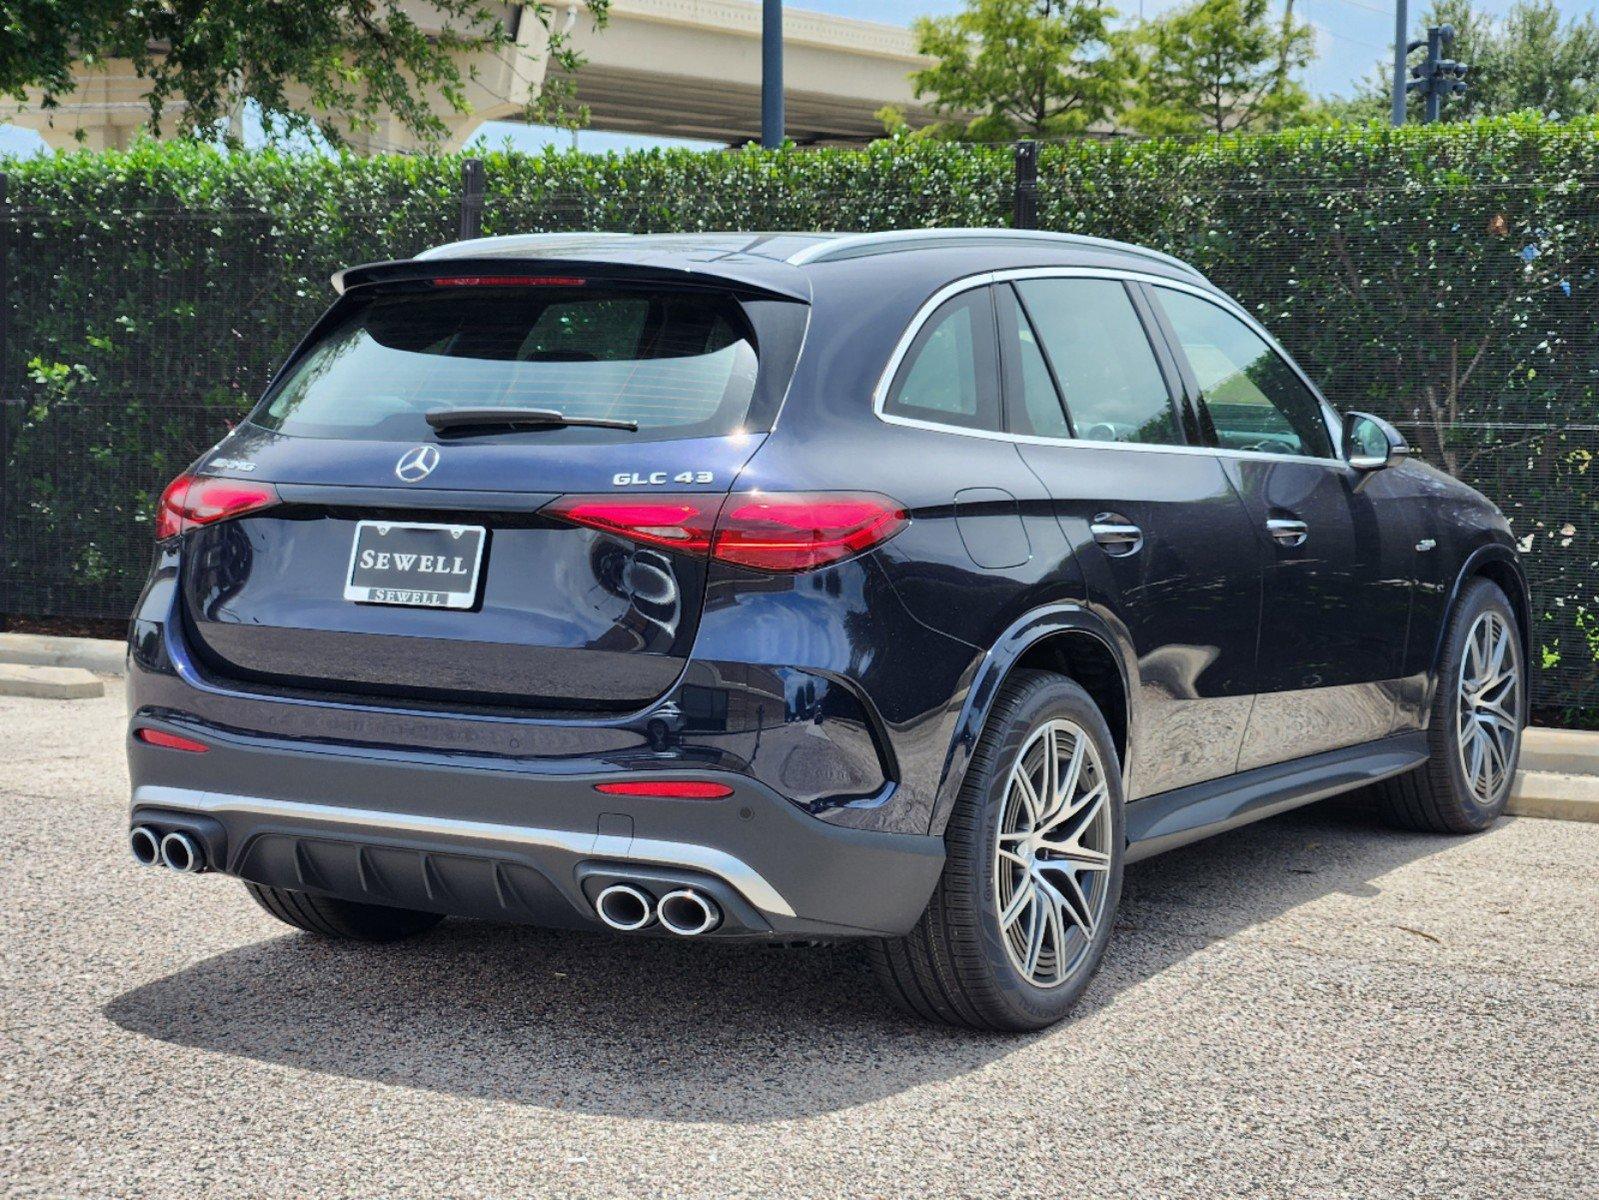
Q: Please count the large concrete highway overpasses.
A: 1